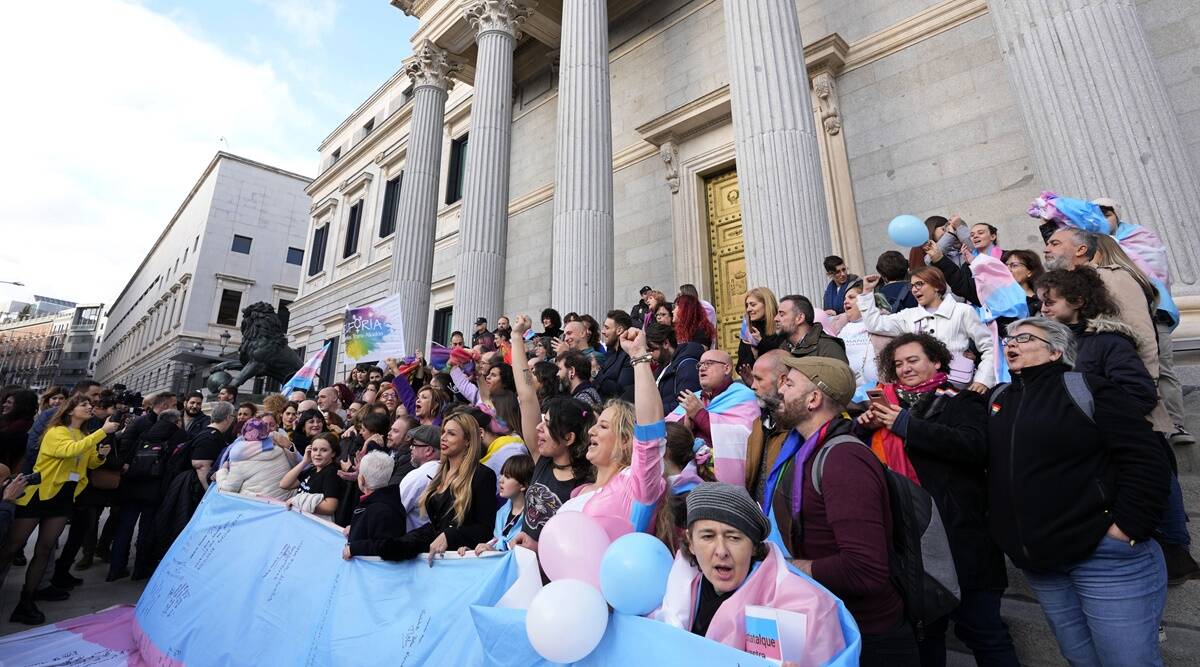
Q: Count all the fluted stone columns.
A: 5